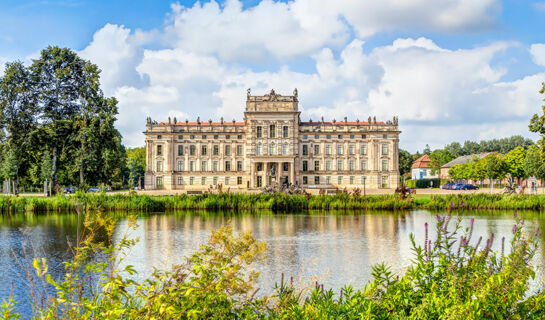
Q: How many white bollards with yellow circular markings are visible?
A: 0